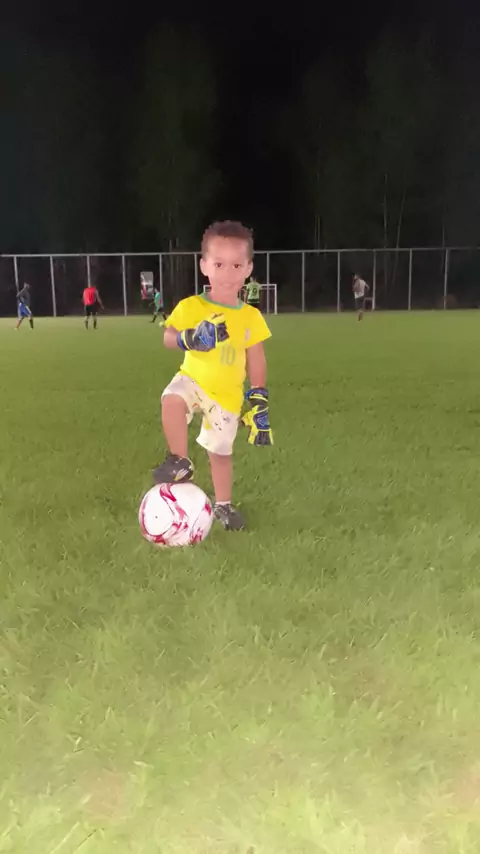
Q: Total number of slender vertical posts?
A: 12